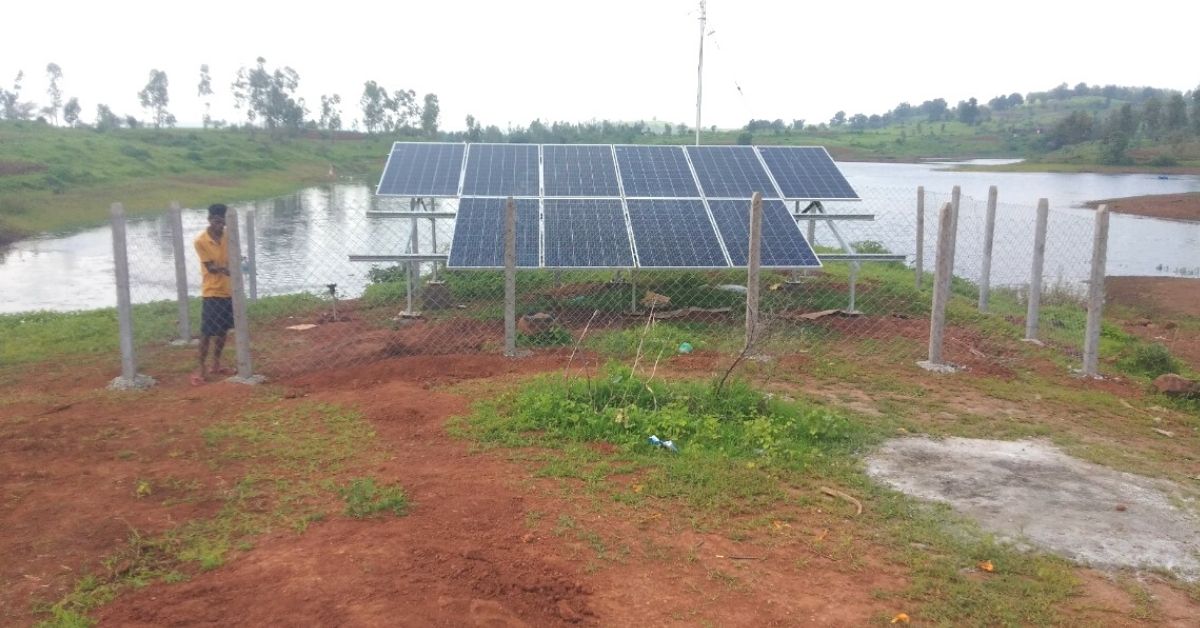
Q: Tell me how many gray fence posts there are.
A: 12